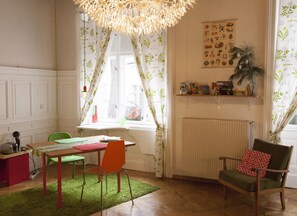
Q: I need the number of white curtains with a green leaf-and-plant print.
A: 3